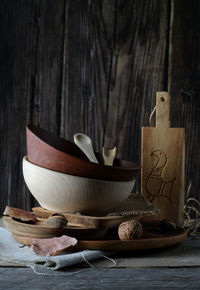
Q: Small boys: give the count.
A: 0